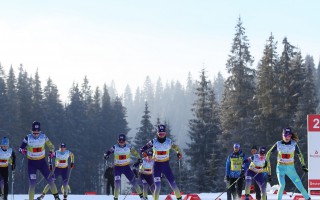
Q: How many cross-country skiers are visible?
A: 8